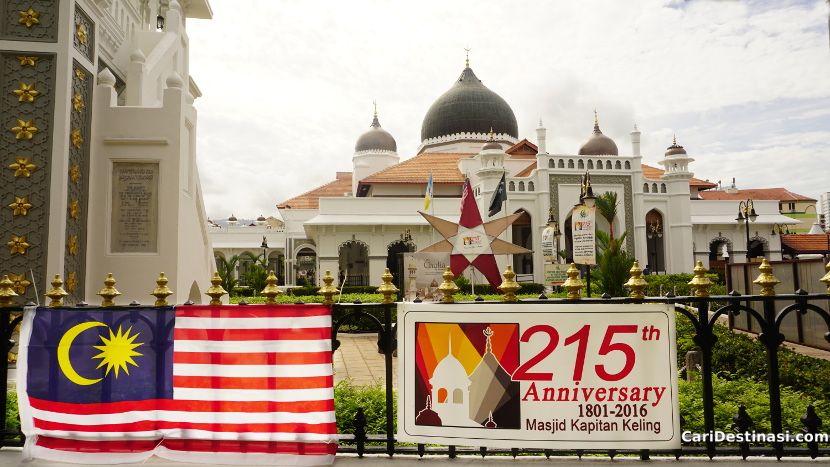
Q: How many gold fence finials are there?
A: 15